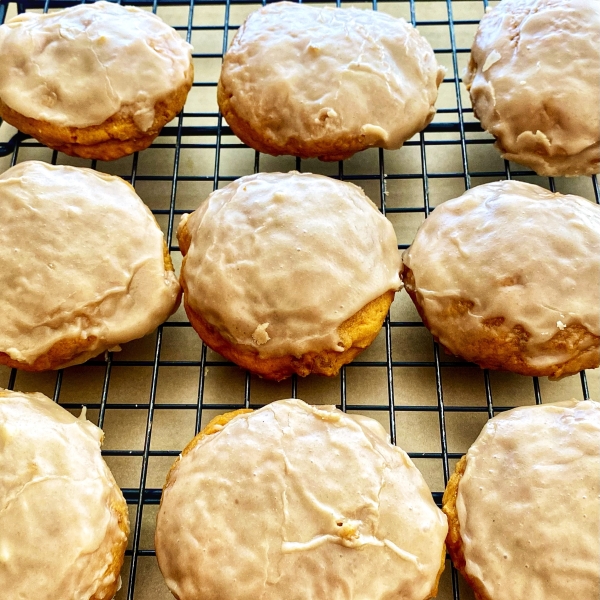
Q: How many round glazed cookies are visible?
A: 9